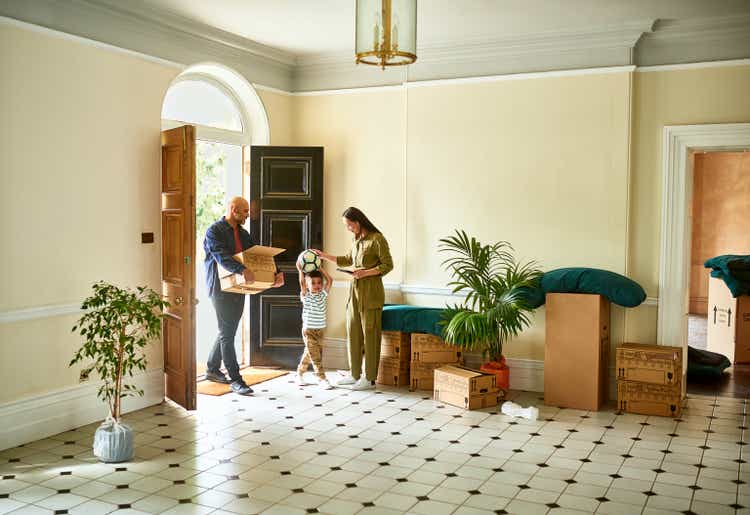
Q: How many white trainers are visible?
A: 4